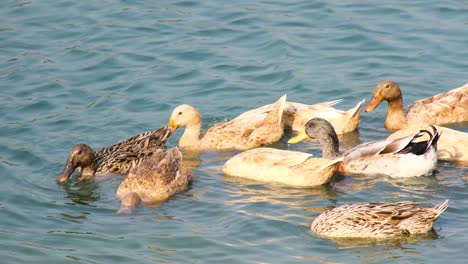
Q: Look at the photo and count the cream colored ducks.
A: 4